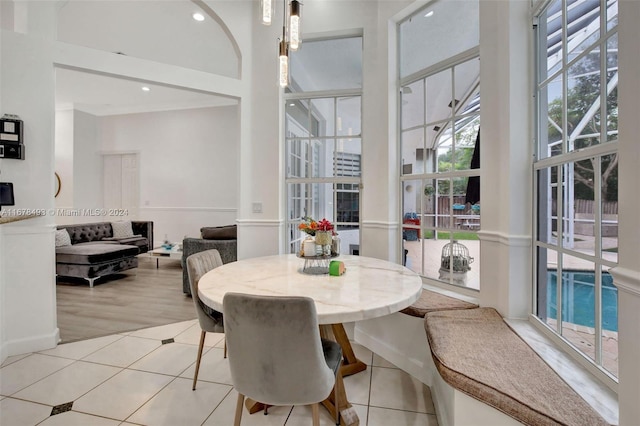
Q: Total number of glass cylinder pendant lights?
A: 3